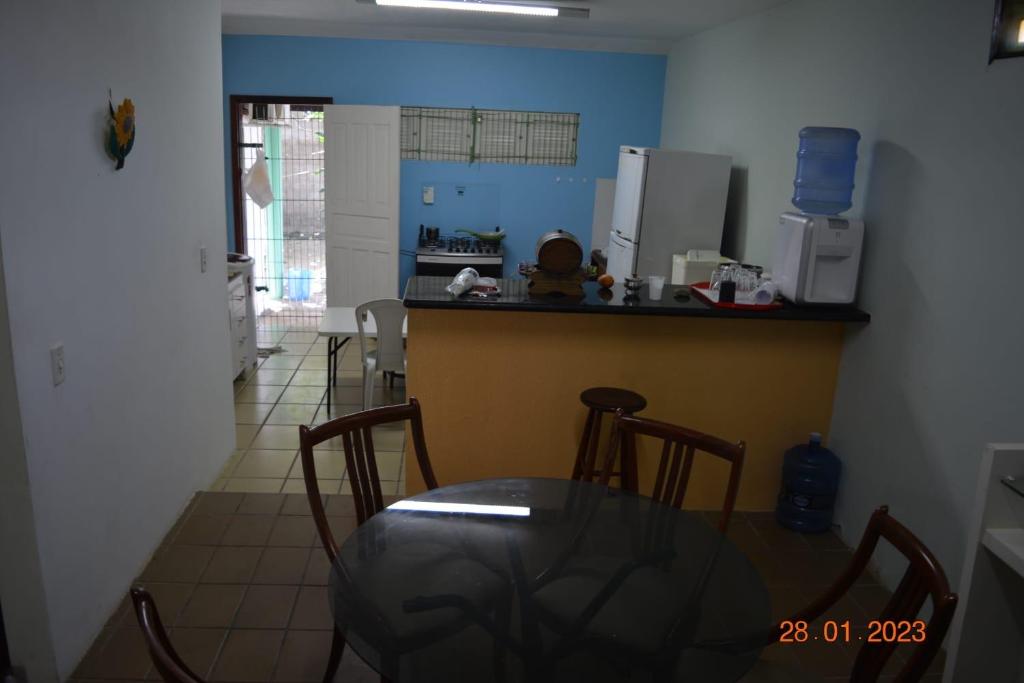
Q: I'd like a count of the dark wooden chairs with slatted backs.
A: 4